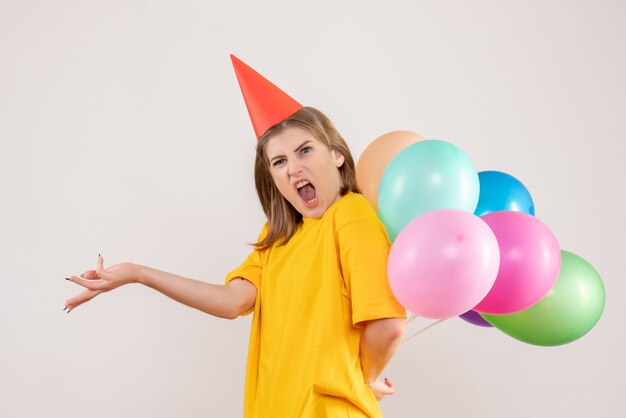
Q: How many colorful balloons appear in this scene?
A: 7